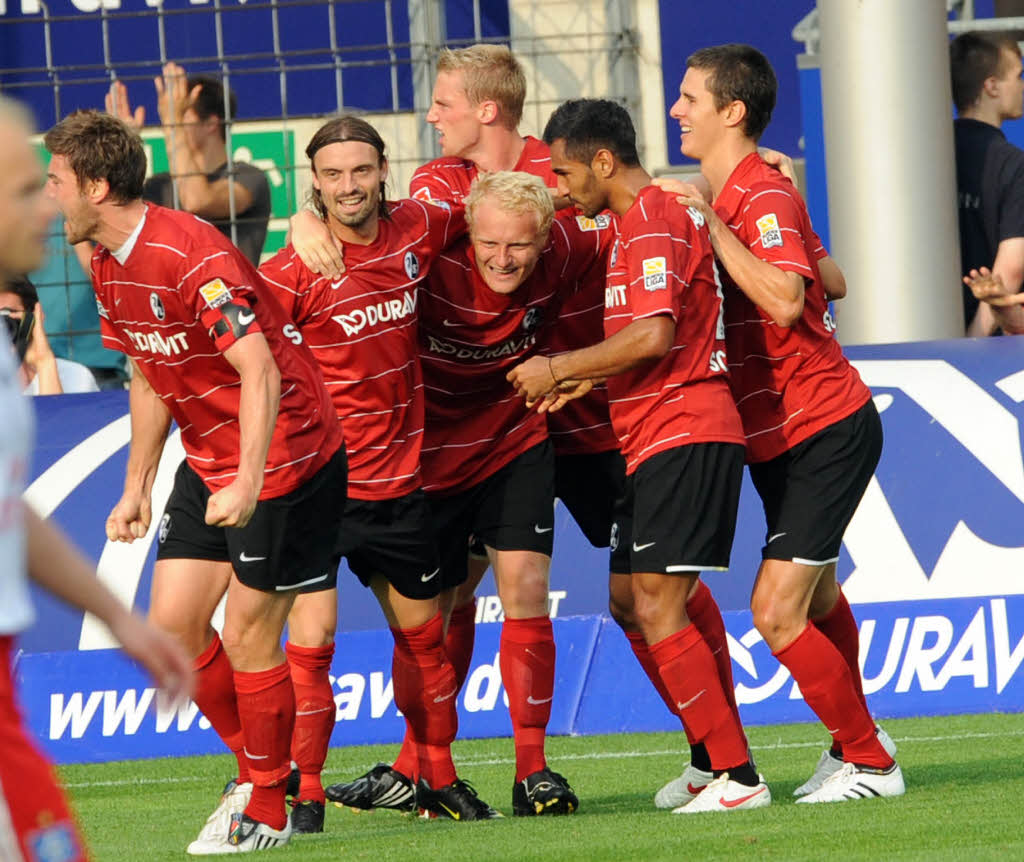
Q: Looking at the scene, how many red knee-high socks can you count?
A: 11